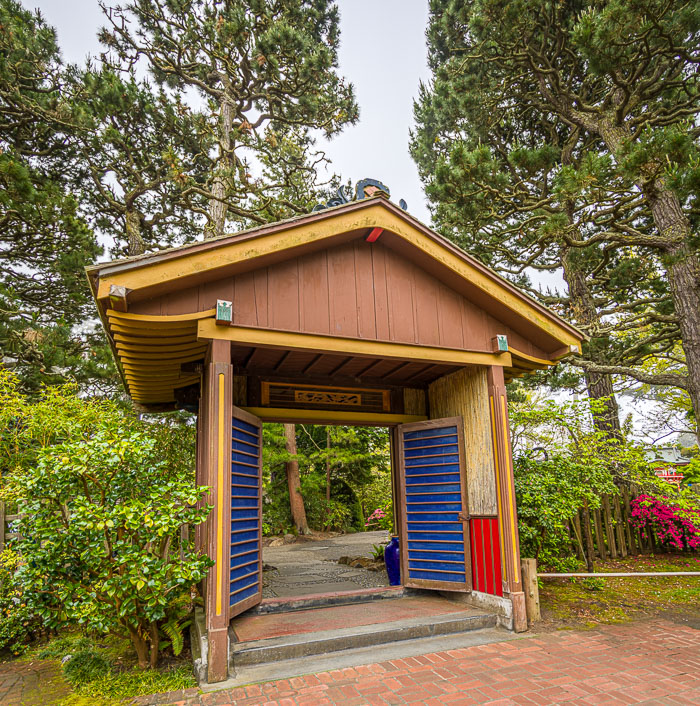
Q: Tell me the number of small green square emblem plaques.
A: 2